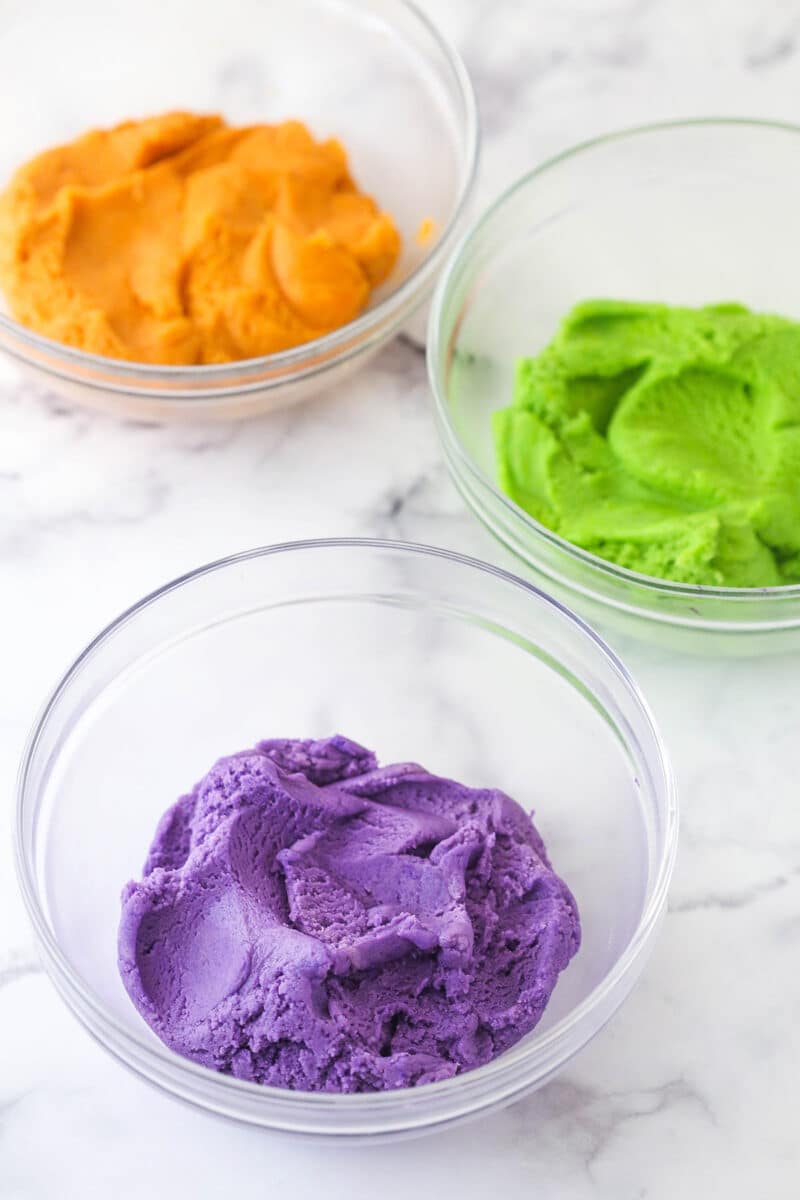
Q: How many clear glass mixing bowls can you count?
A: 3